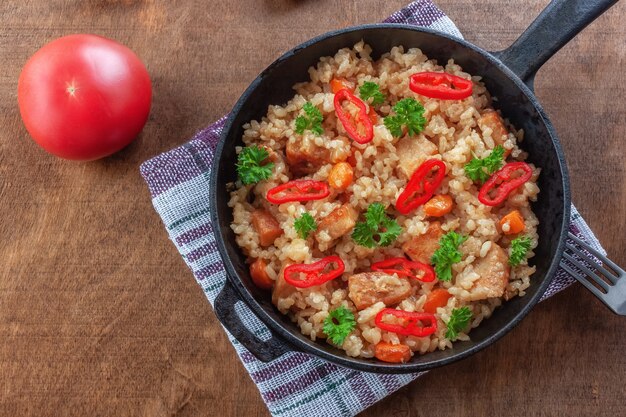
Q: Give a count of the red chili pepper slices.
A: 8